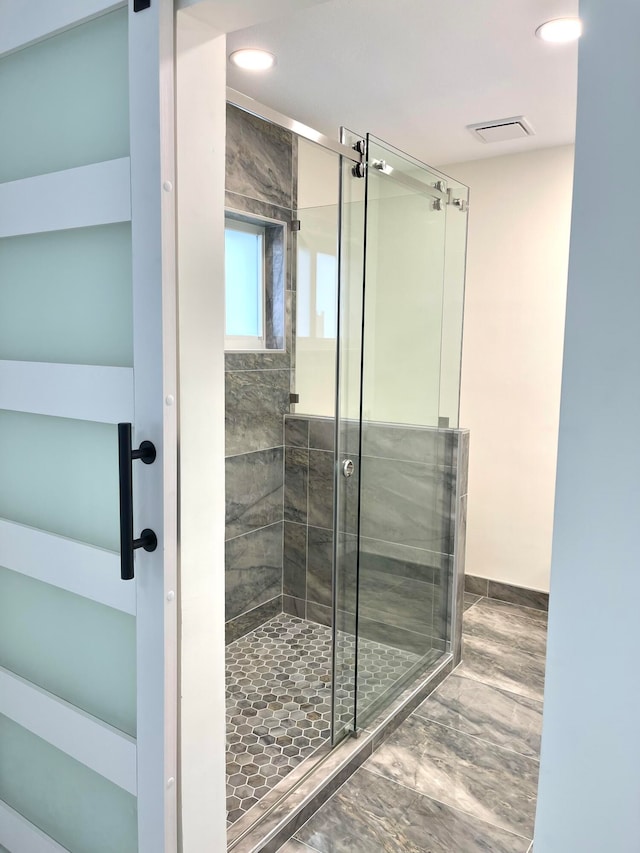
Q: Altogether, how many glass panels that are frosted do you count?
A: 5